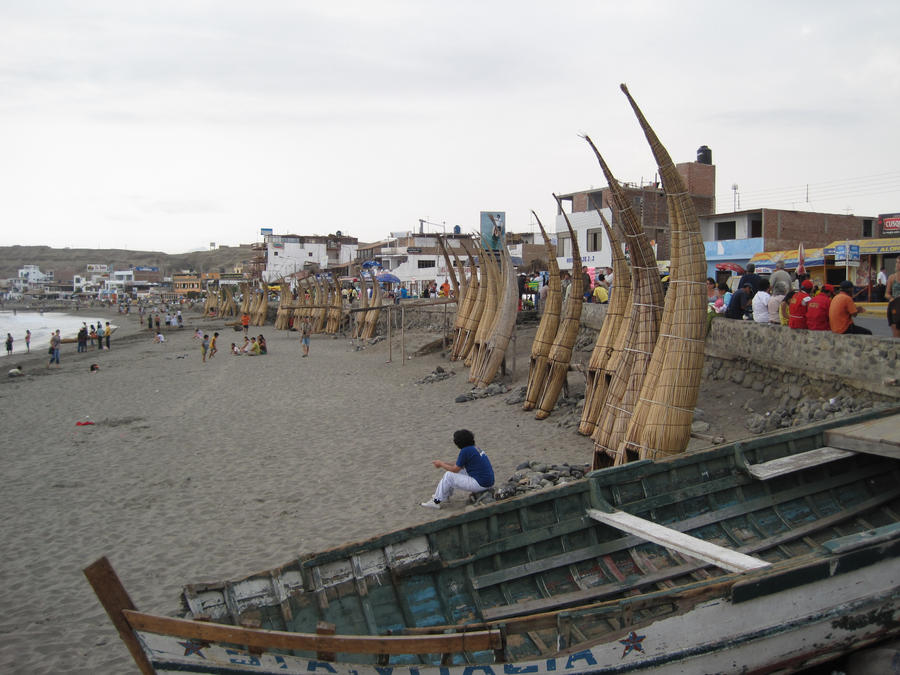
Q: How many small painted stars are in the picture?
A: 2